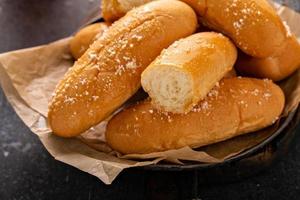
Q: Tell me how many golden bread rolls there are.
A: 7